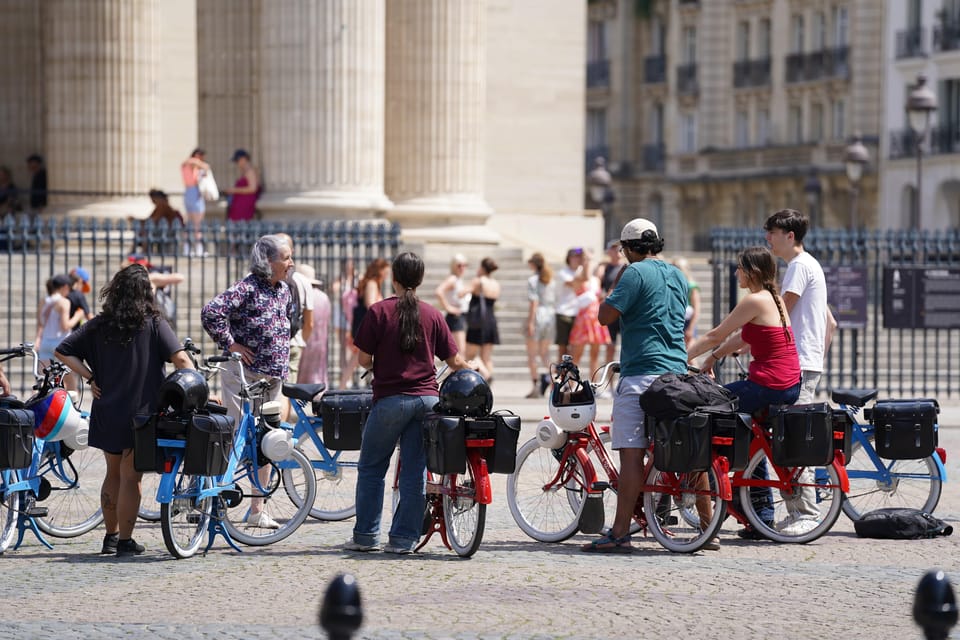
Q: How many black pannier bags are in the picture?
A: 11